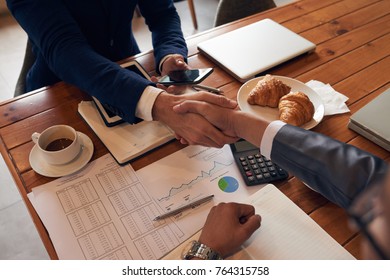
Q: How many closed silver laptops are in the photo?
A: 2